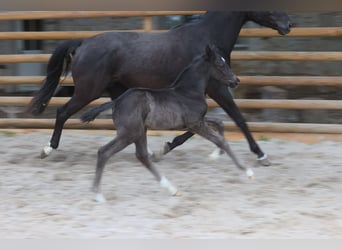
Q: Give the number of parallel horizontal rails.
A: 6